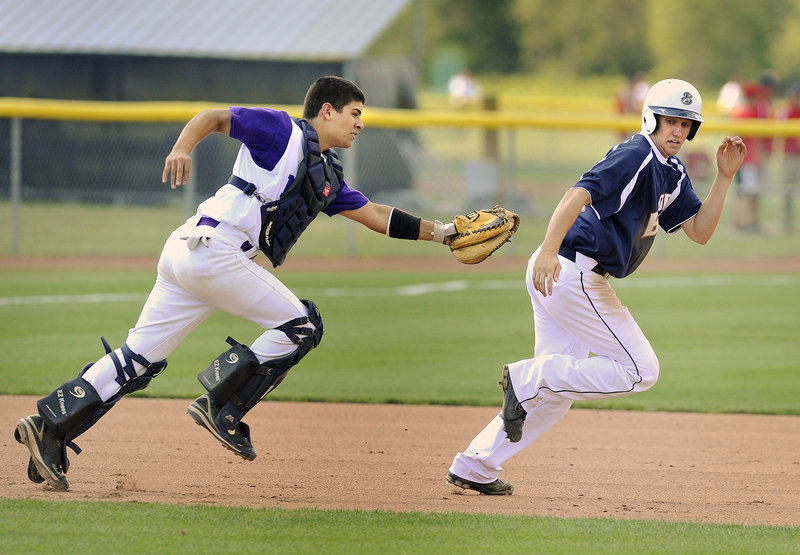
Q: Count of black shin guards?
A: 2